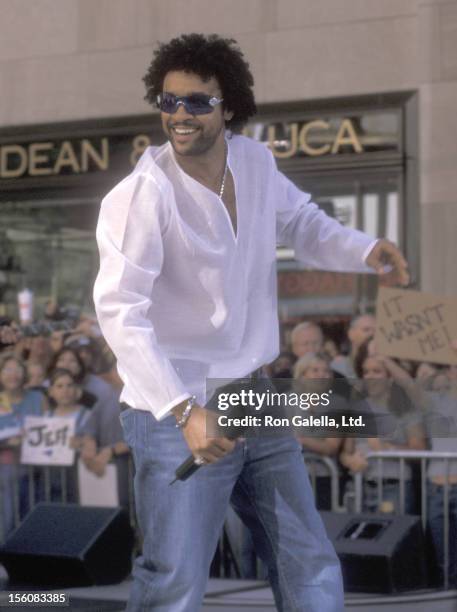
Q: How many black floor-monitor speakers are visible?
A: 2